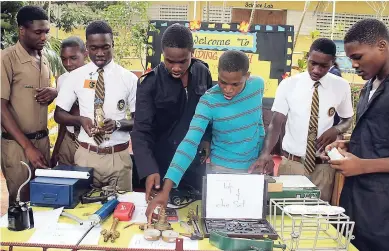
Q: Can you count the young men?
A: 7